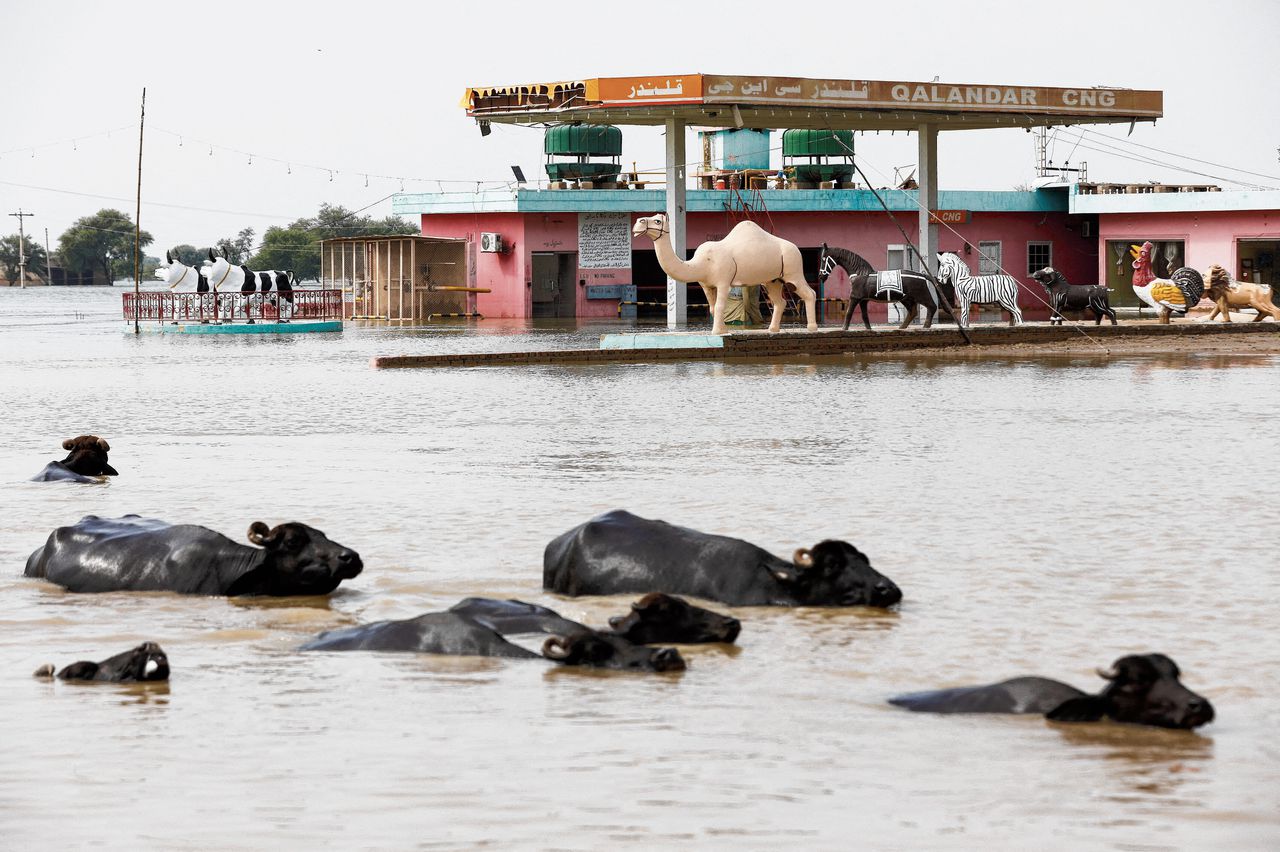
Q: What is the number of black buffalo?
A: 7